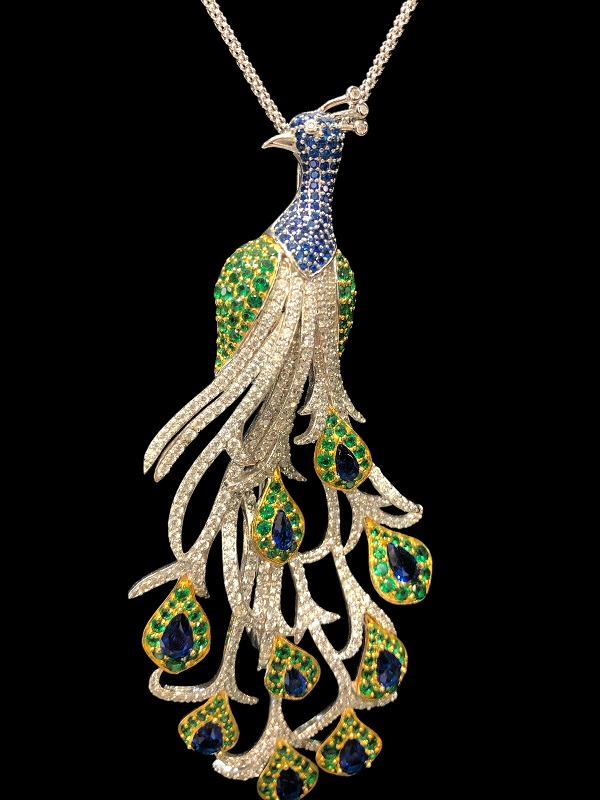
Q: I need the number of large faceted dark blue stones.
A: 9